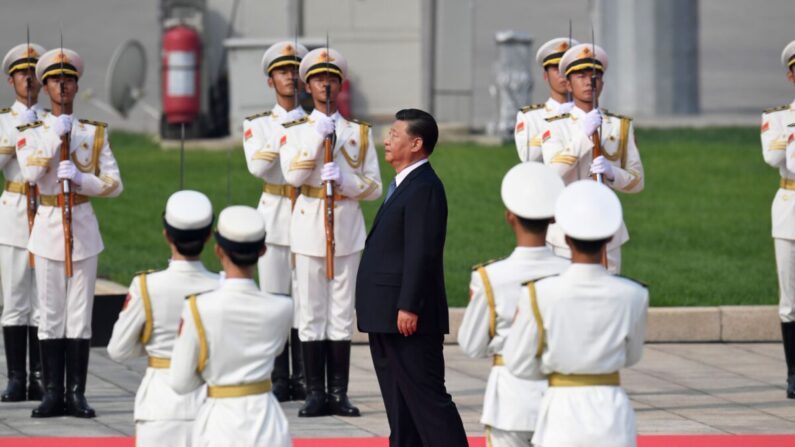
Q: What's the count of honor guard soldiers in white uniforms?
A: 11